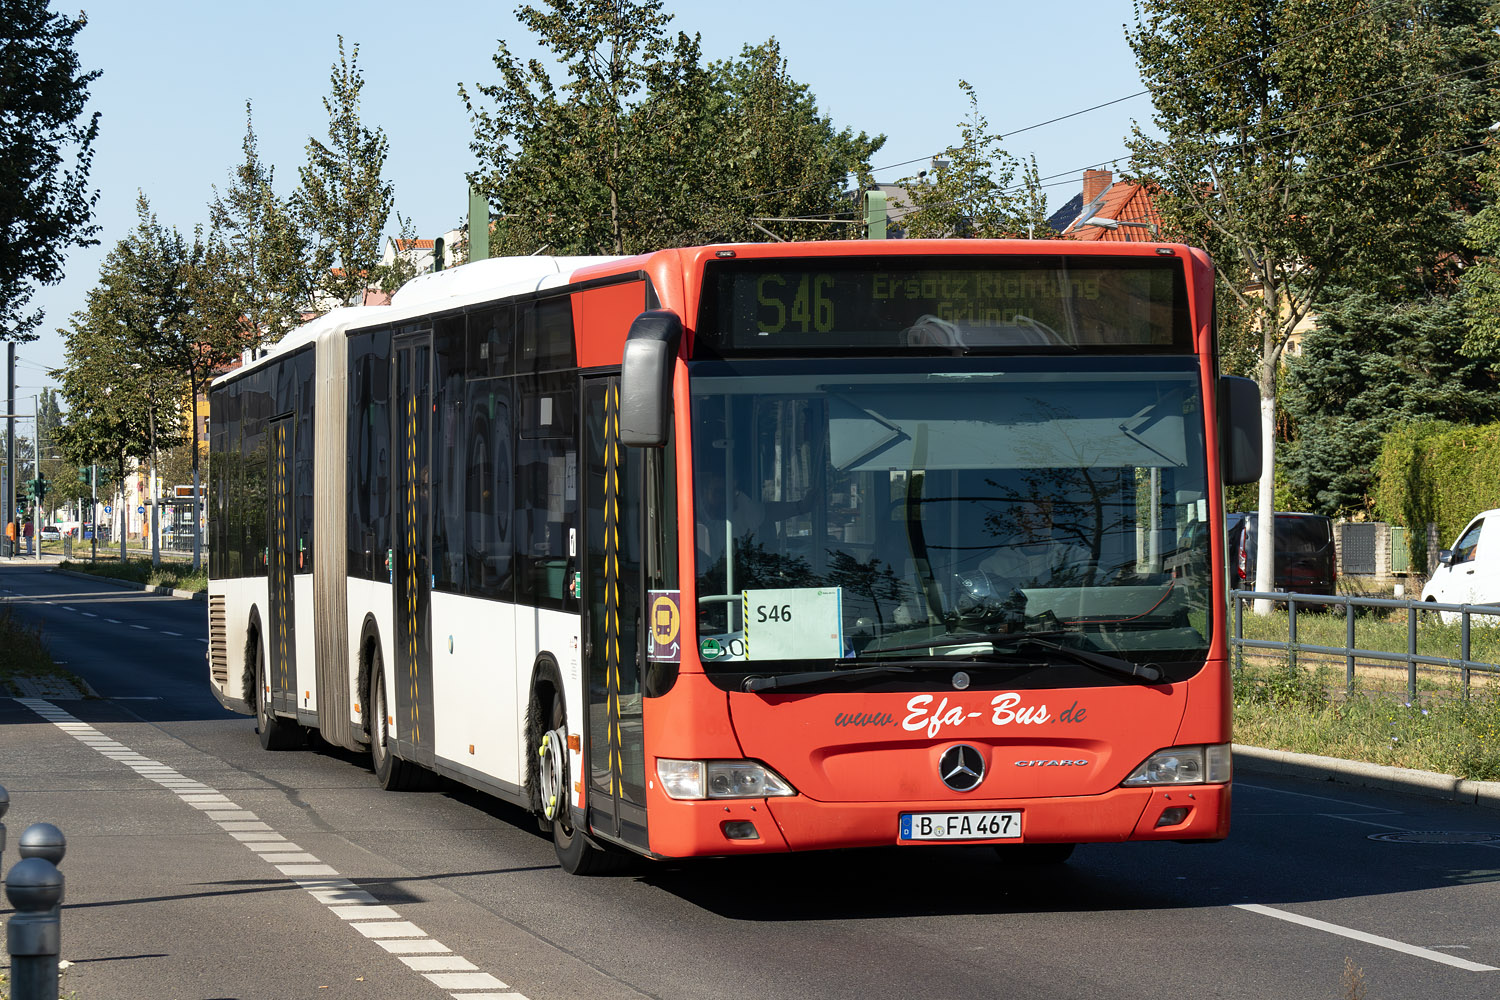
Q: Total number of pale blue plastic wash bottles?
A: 0